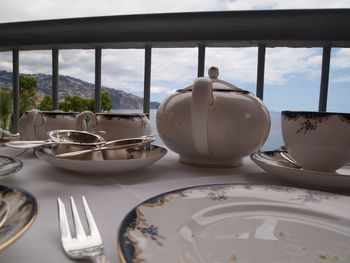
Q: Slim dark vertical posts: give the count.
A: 7